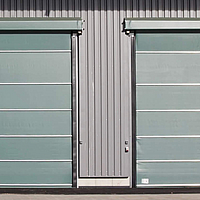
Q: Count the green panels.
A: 12